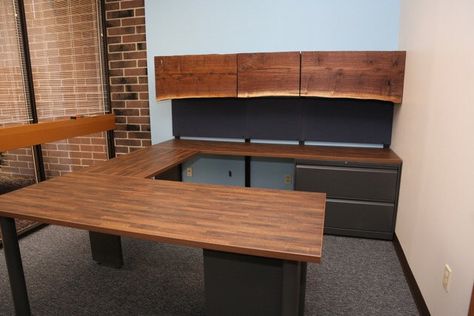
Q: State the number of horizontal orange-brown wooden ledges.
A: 1